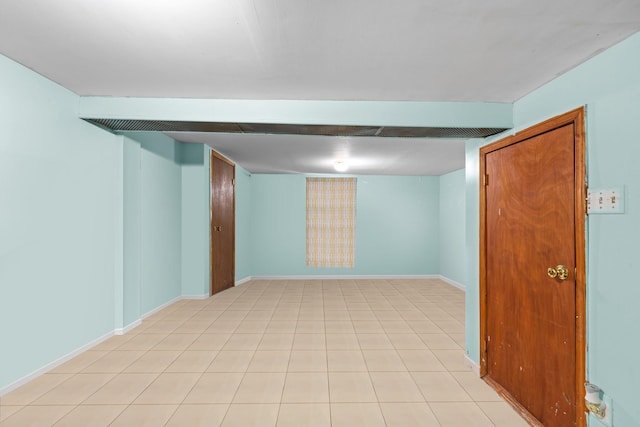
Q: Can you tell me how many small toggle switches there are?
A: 3